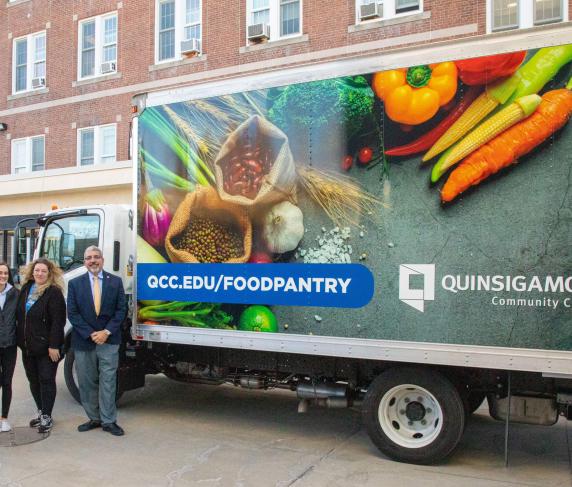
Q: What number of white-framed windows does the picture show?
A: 8